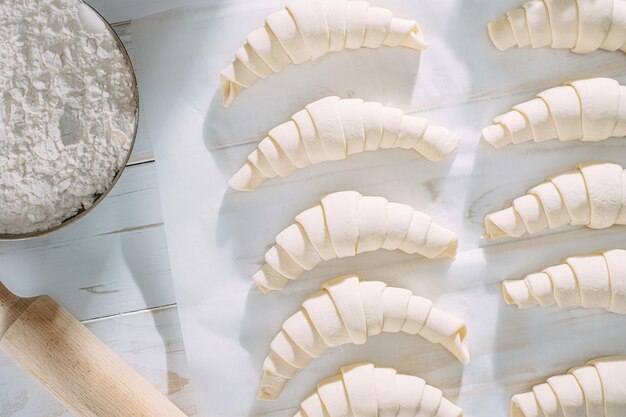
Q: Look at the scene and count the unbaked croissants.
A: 10